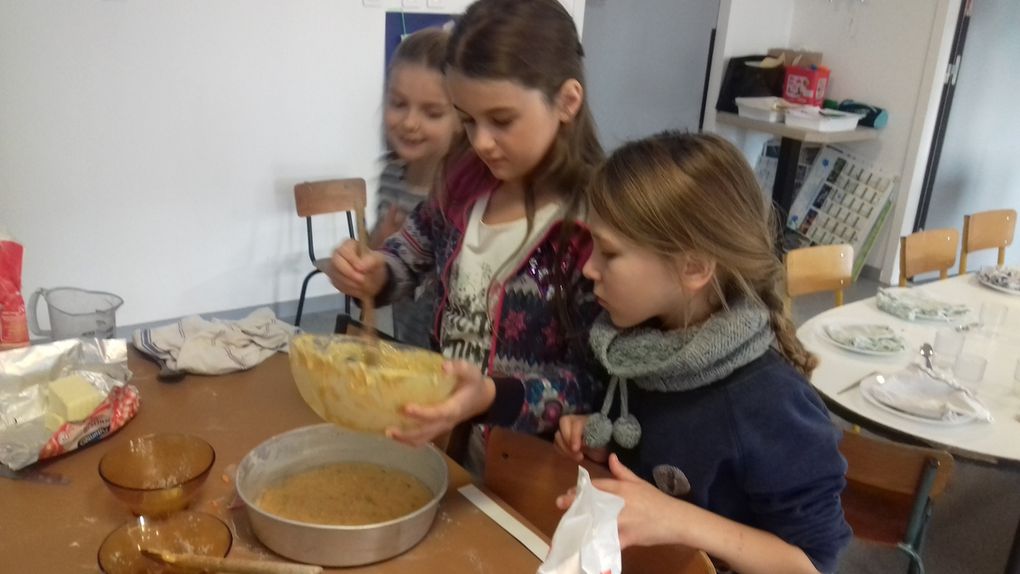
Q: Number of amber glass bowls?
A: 2